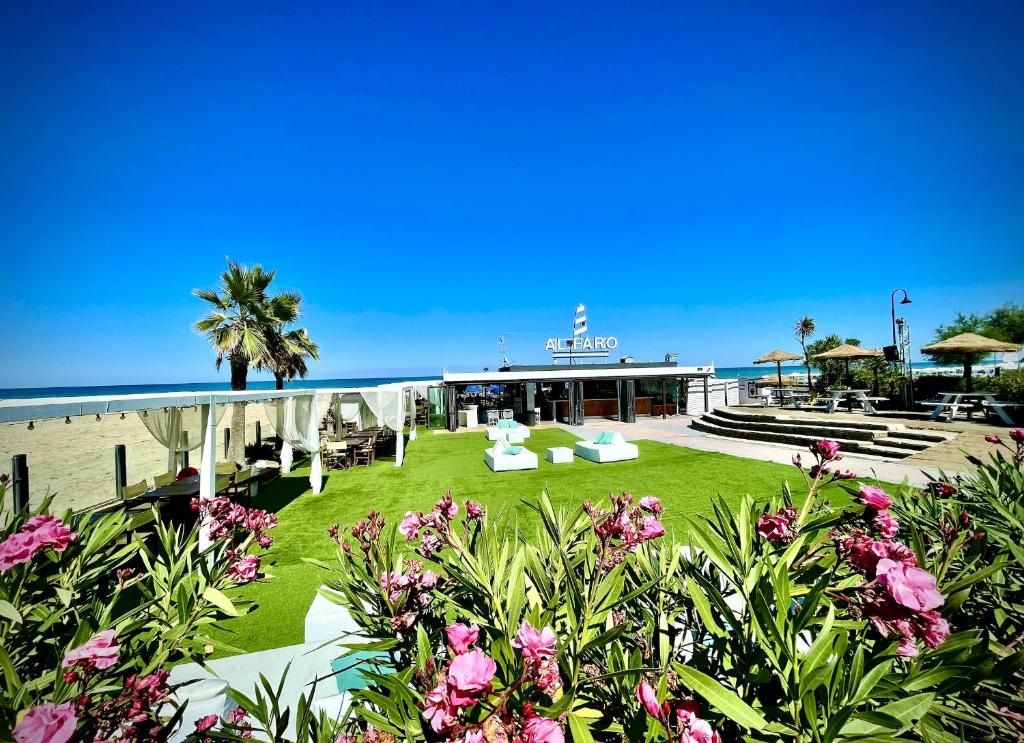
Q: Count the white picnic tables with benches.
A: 3